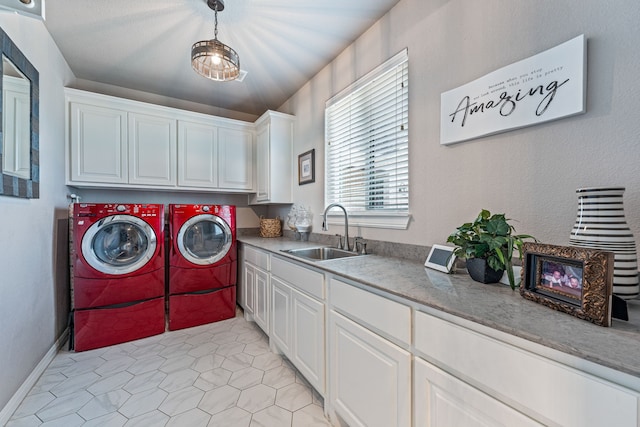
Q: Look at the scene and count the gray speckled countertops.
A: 1